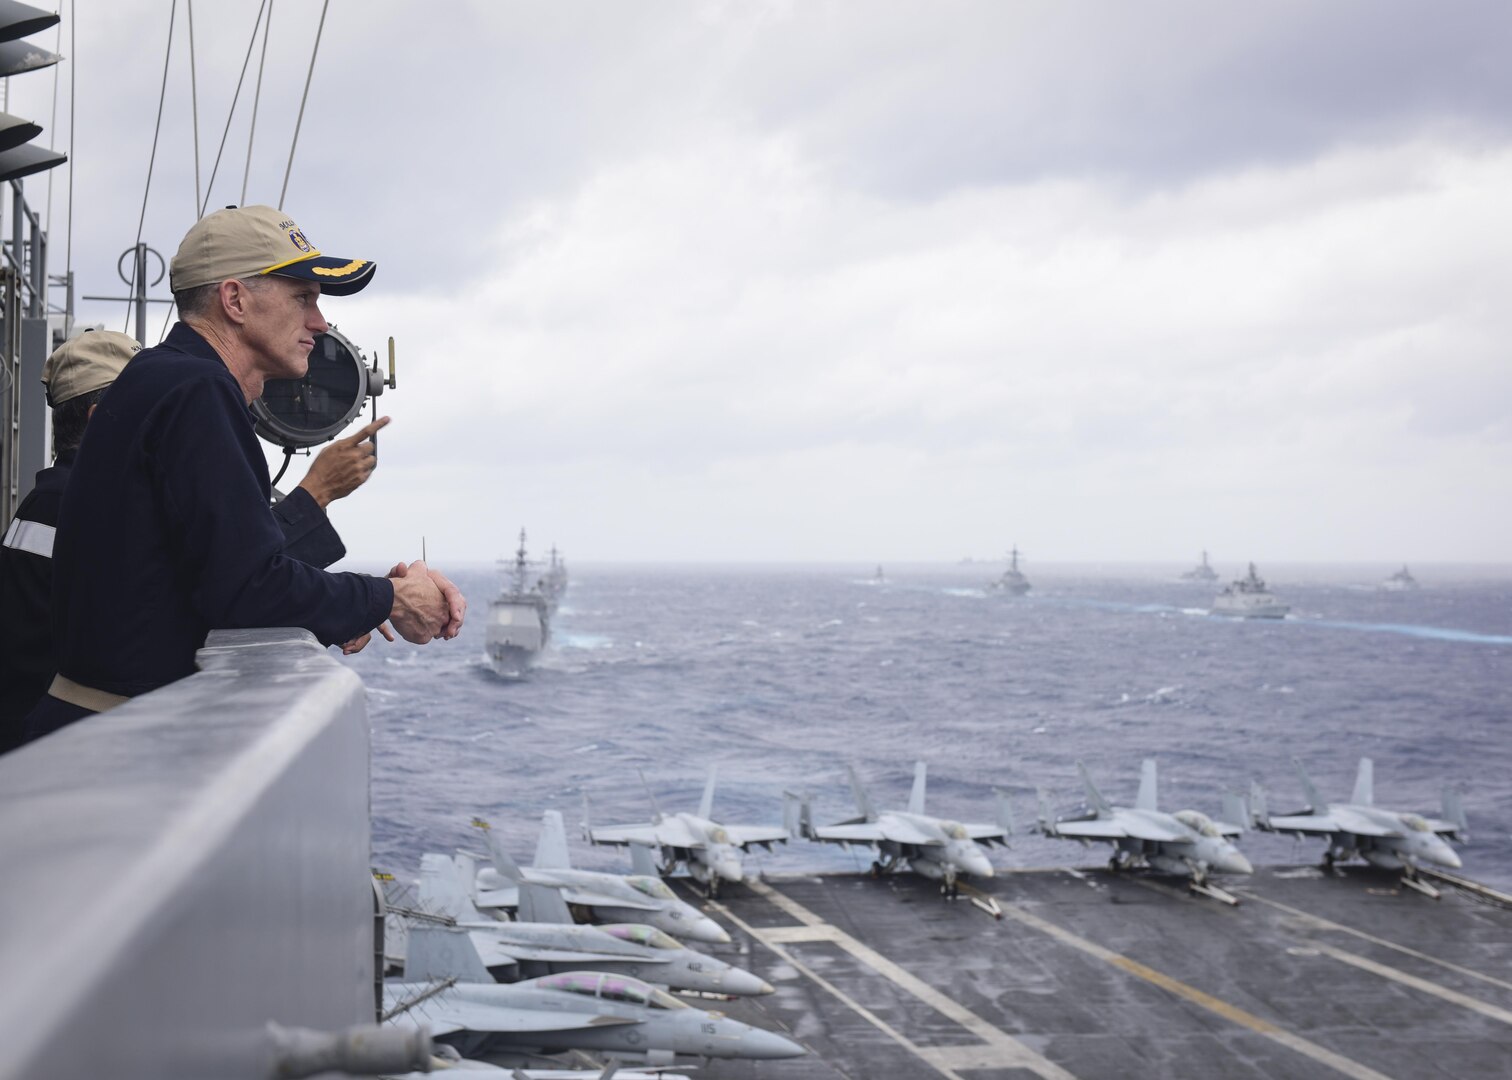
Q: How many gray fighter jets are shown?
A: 7